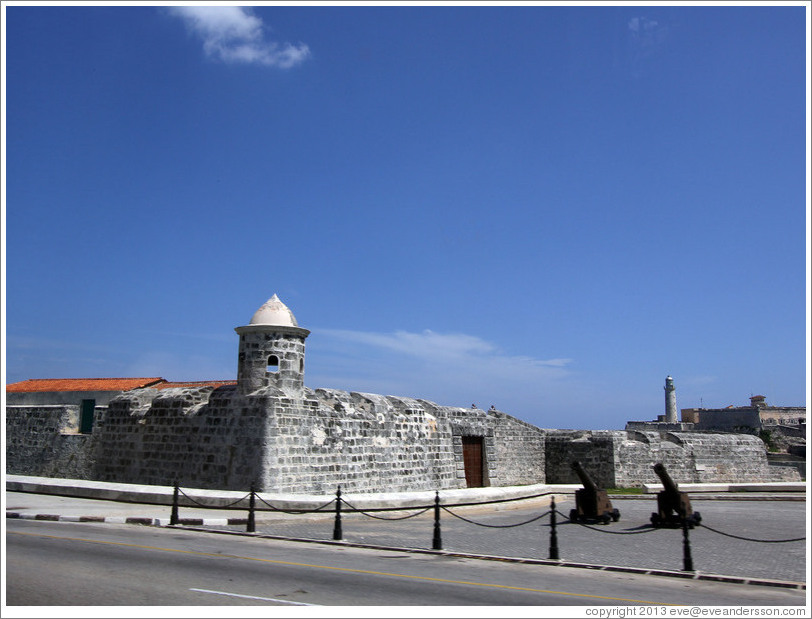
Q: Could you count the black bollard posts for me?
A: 6